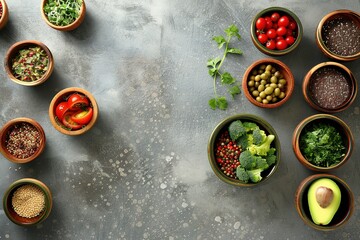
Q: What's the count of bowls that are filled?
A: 13